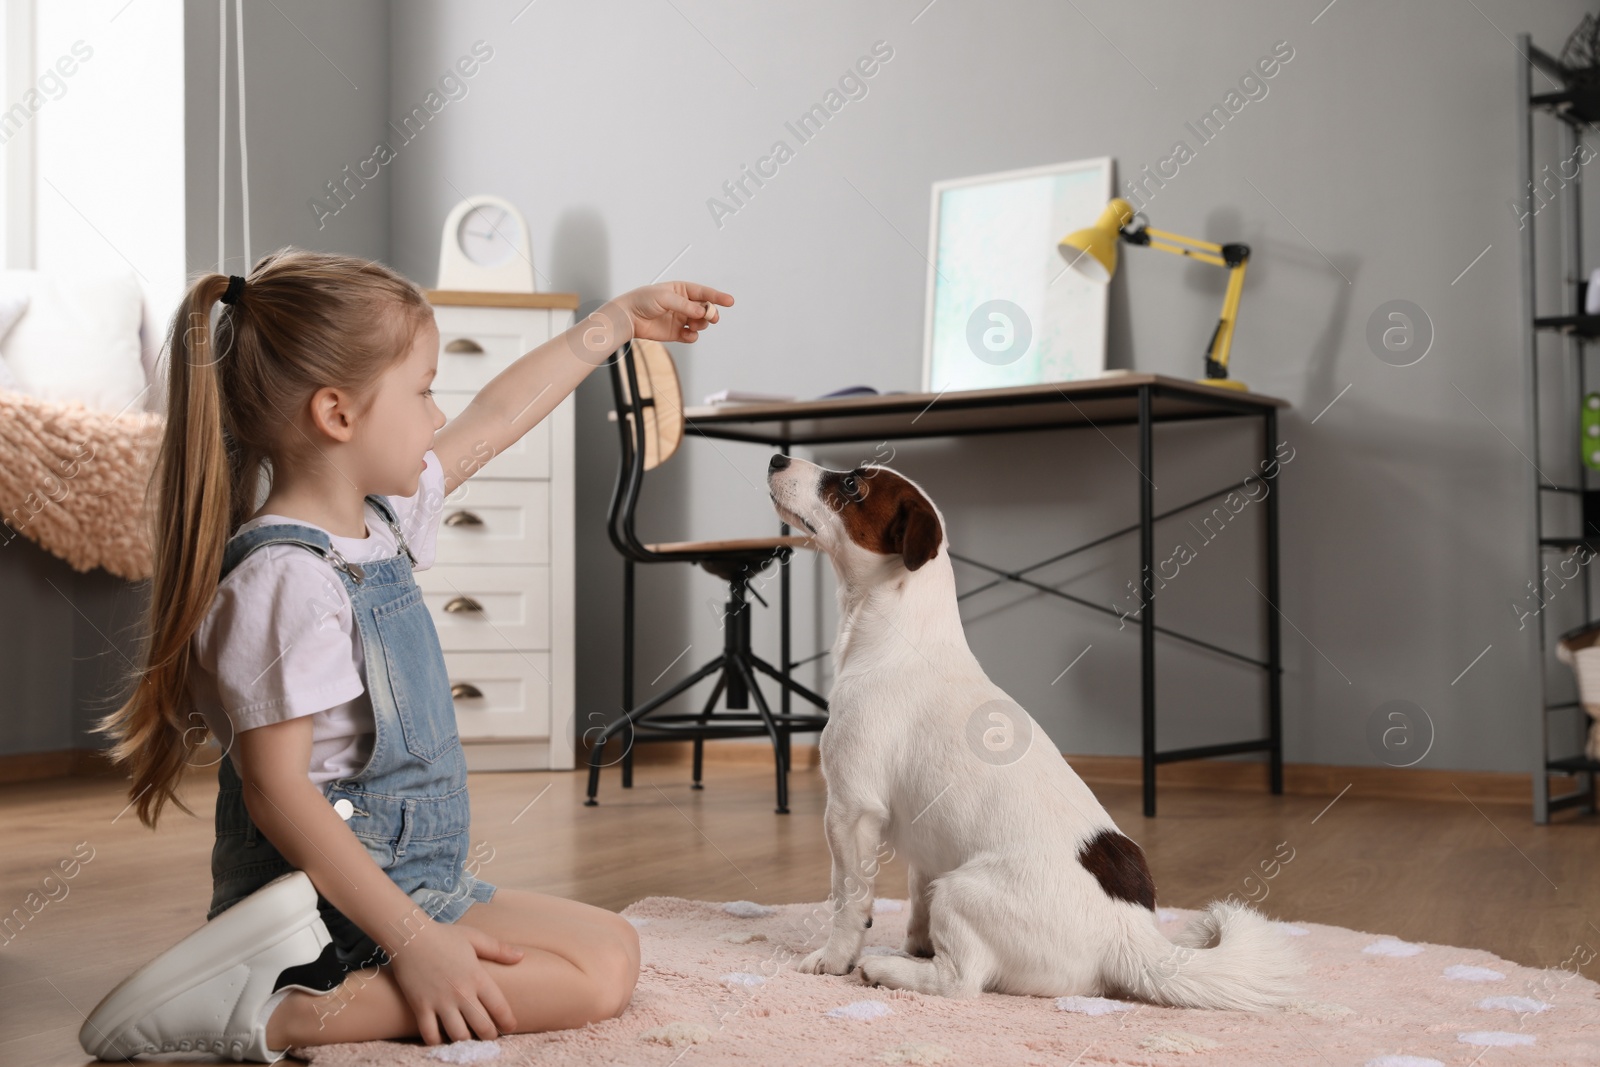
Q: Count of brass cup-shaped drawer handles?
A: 4